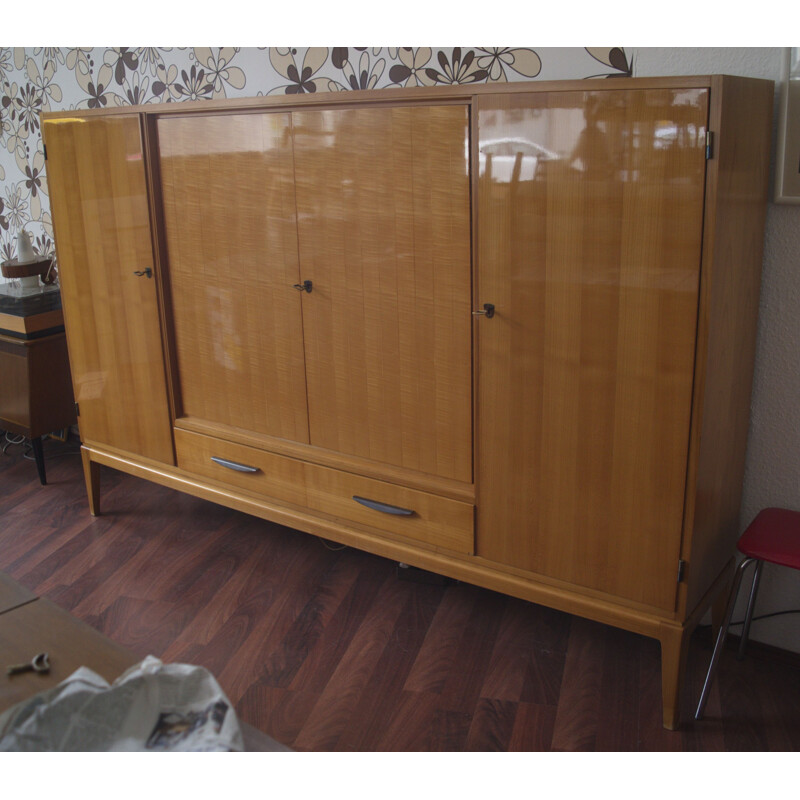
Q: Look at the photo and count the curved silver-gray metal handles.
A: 2